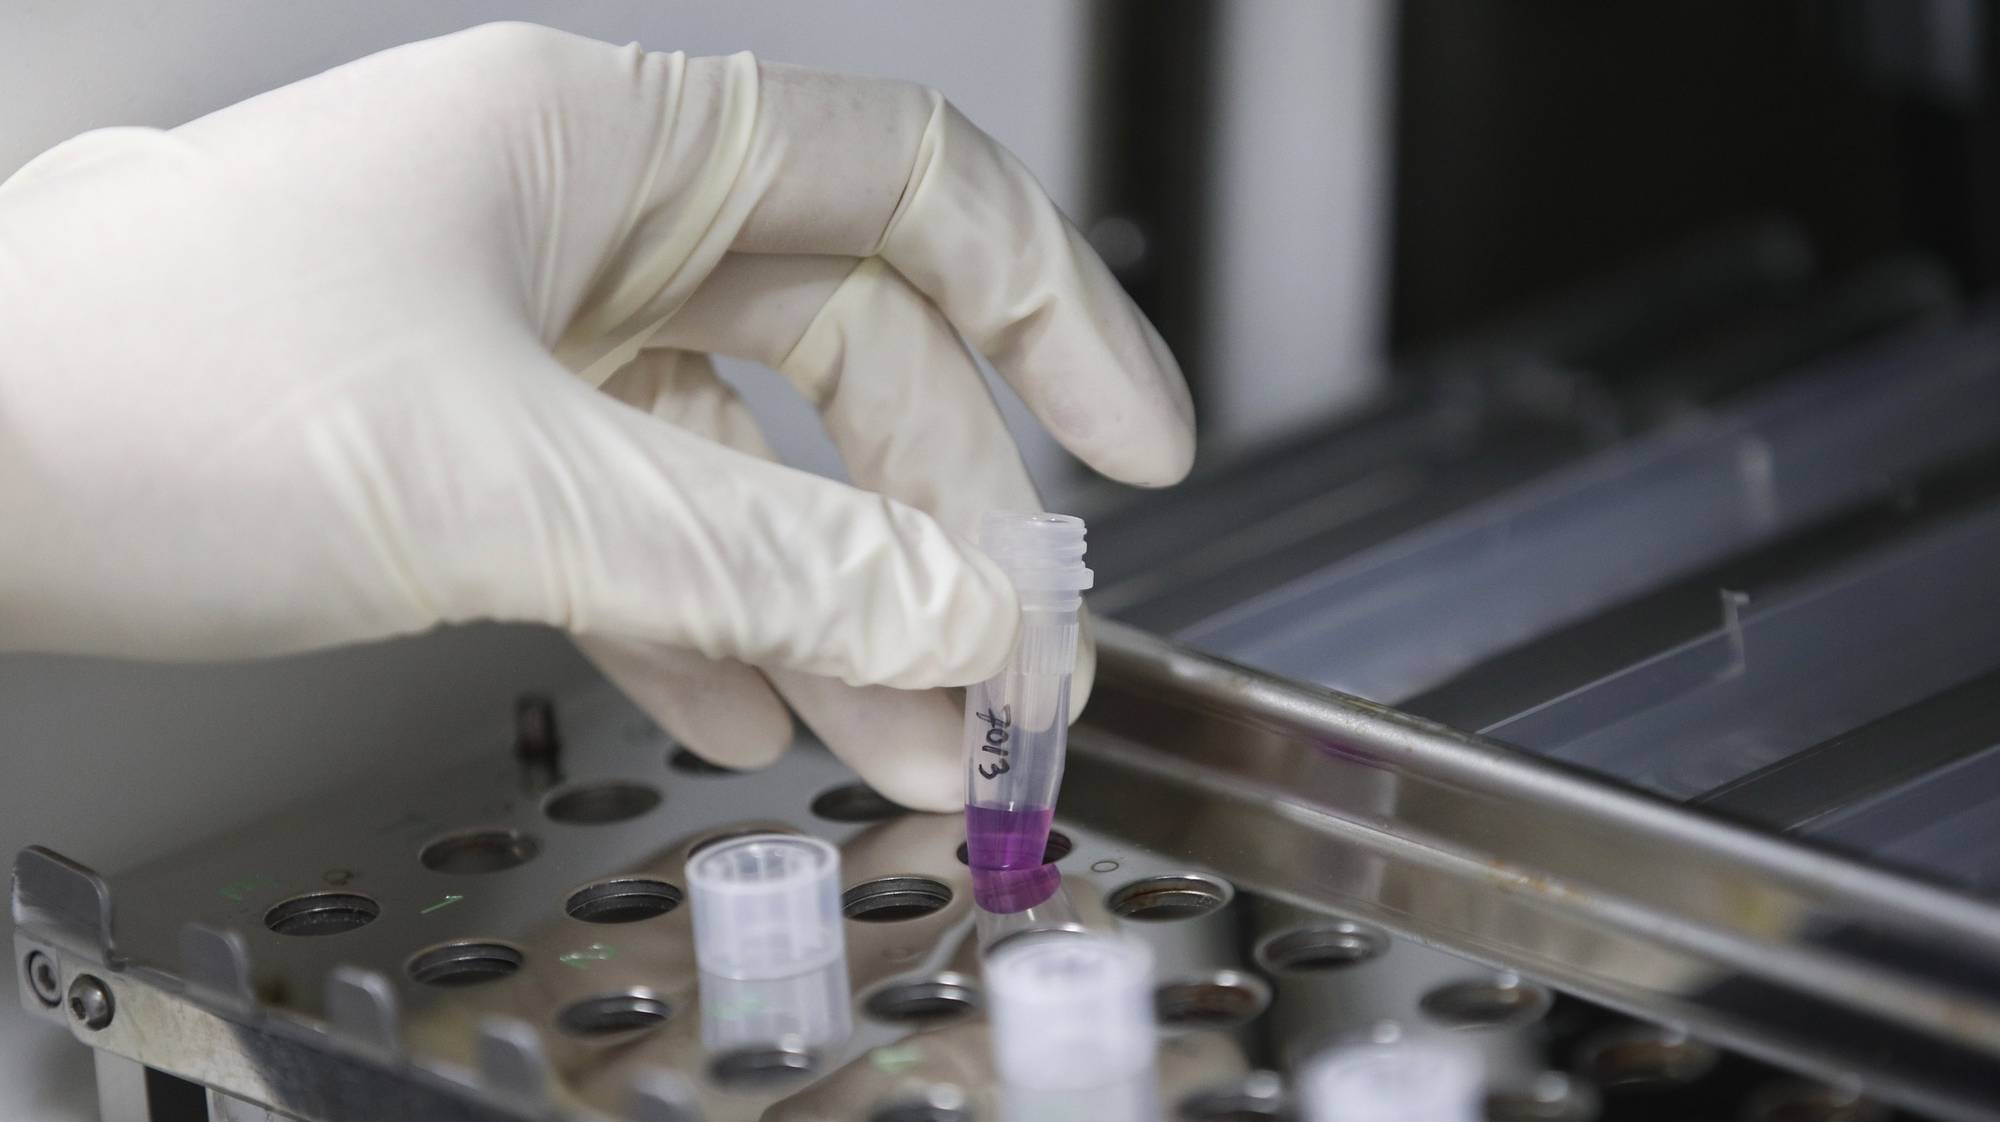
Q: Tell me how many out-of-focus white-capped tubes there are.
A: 3